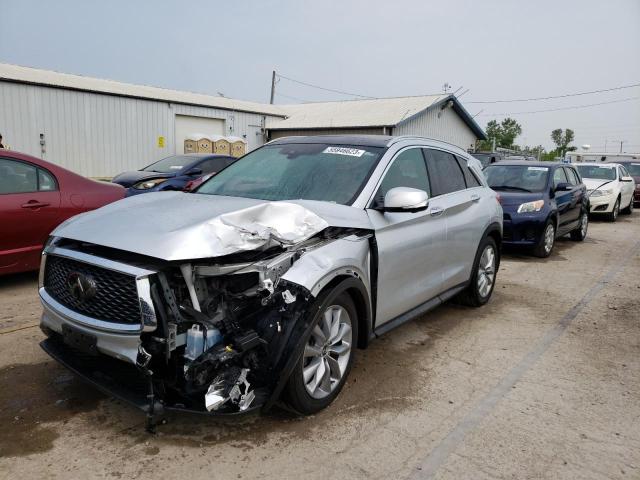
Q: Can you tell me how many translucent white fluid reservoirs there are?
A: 1